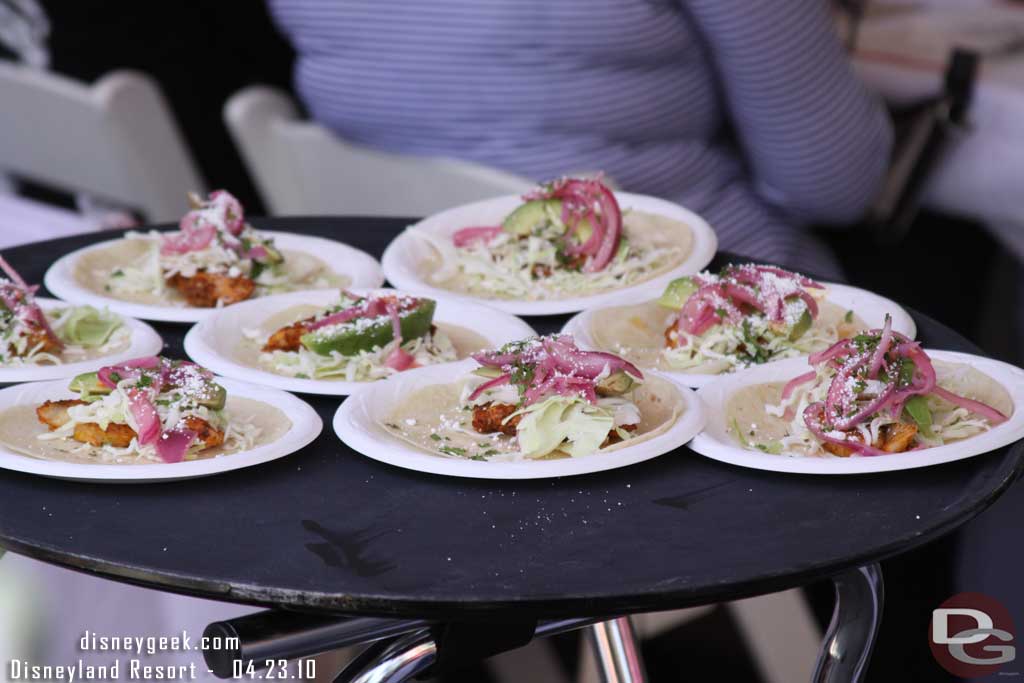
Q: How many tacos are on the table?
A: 8